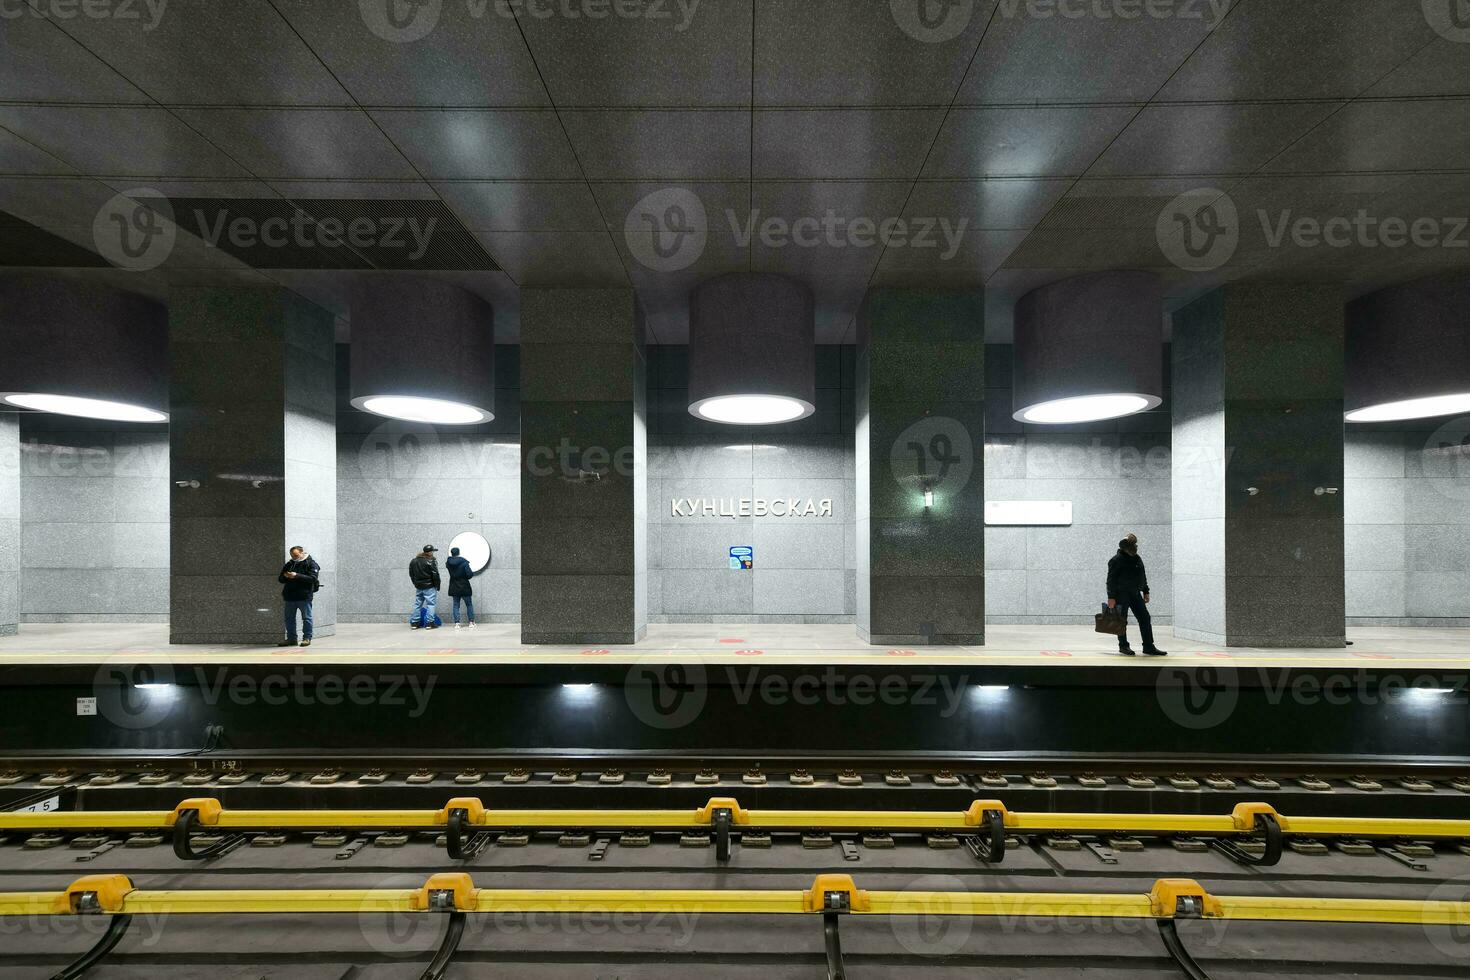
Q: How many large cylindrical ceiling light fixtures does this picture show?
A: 5